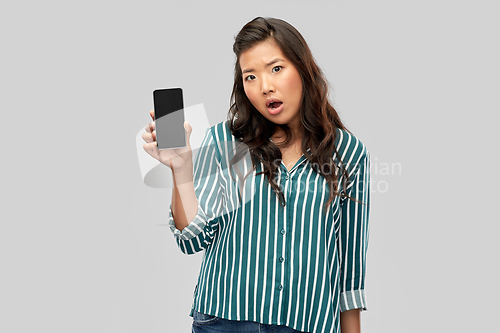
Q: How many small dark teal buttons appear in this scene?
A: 5